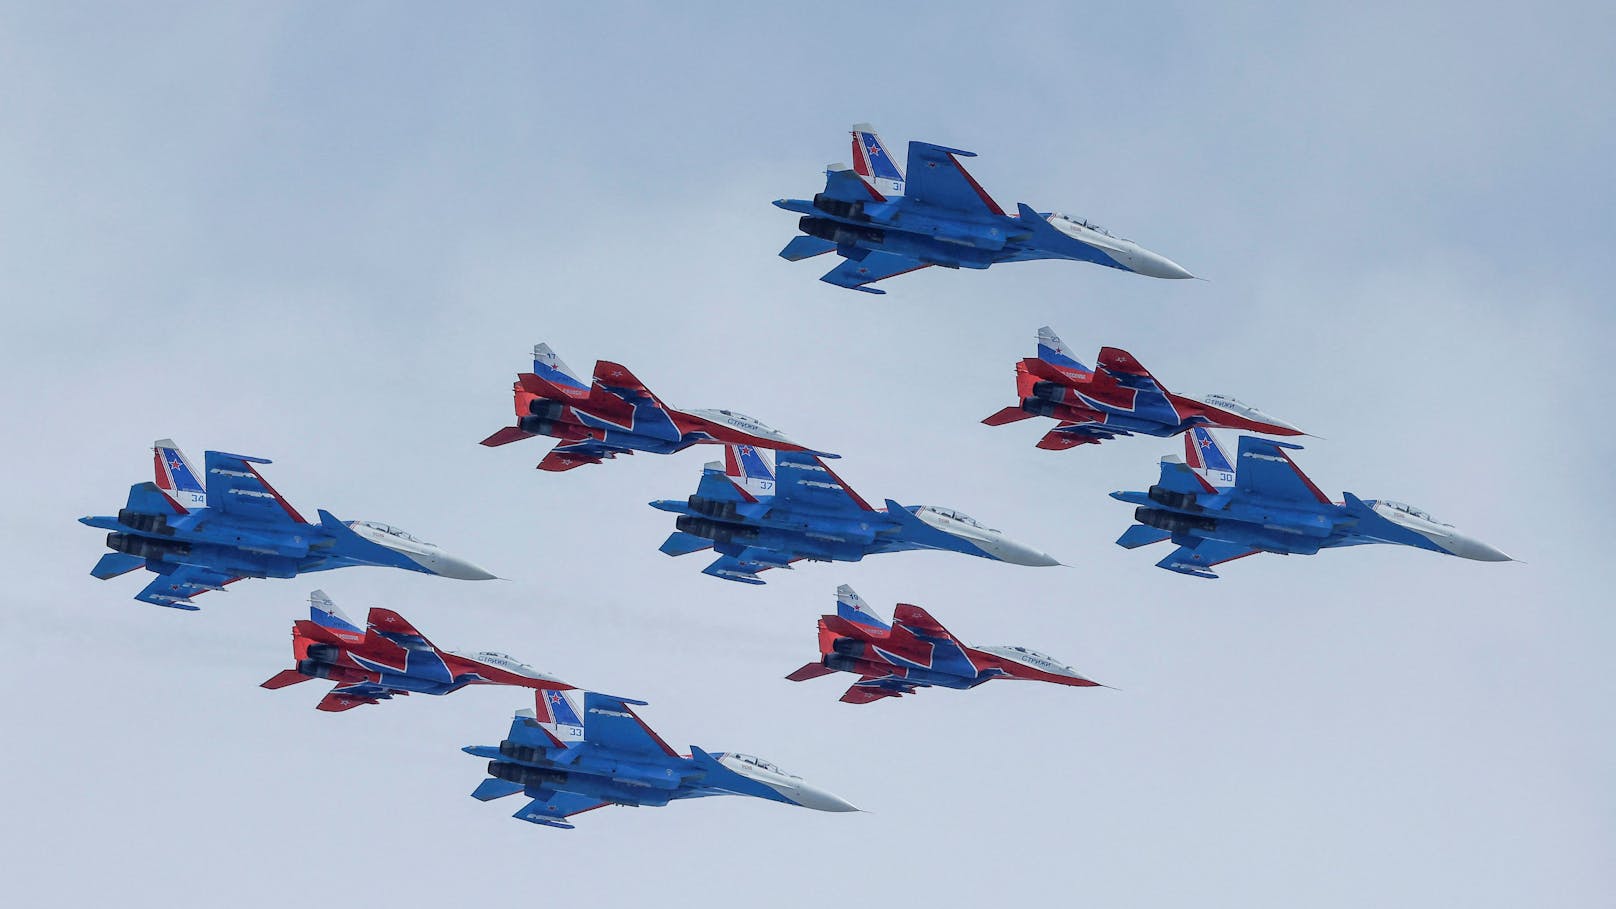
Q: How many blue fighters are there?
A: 5